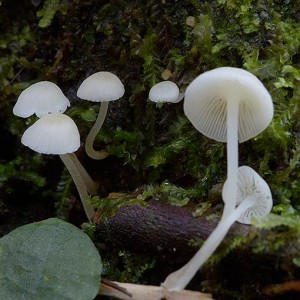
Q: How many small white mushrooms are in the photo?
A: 6